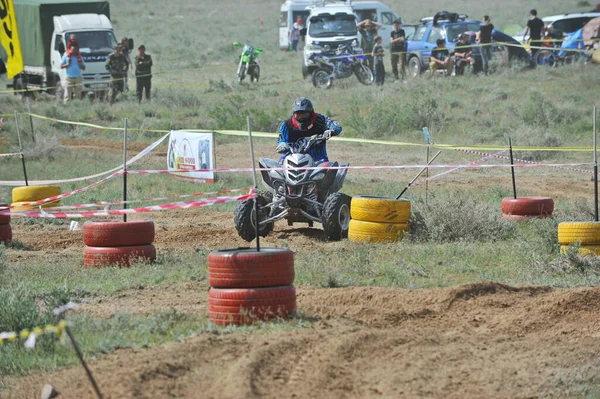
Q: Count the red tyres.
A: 8